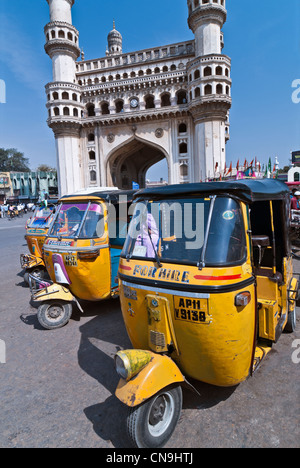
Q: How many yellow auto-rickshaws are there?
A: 3